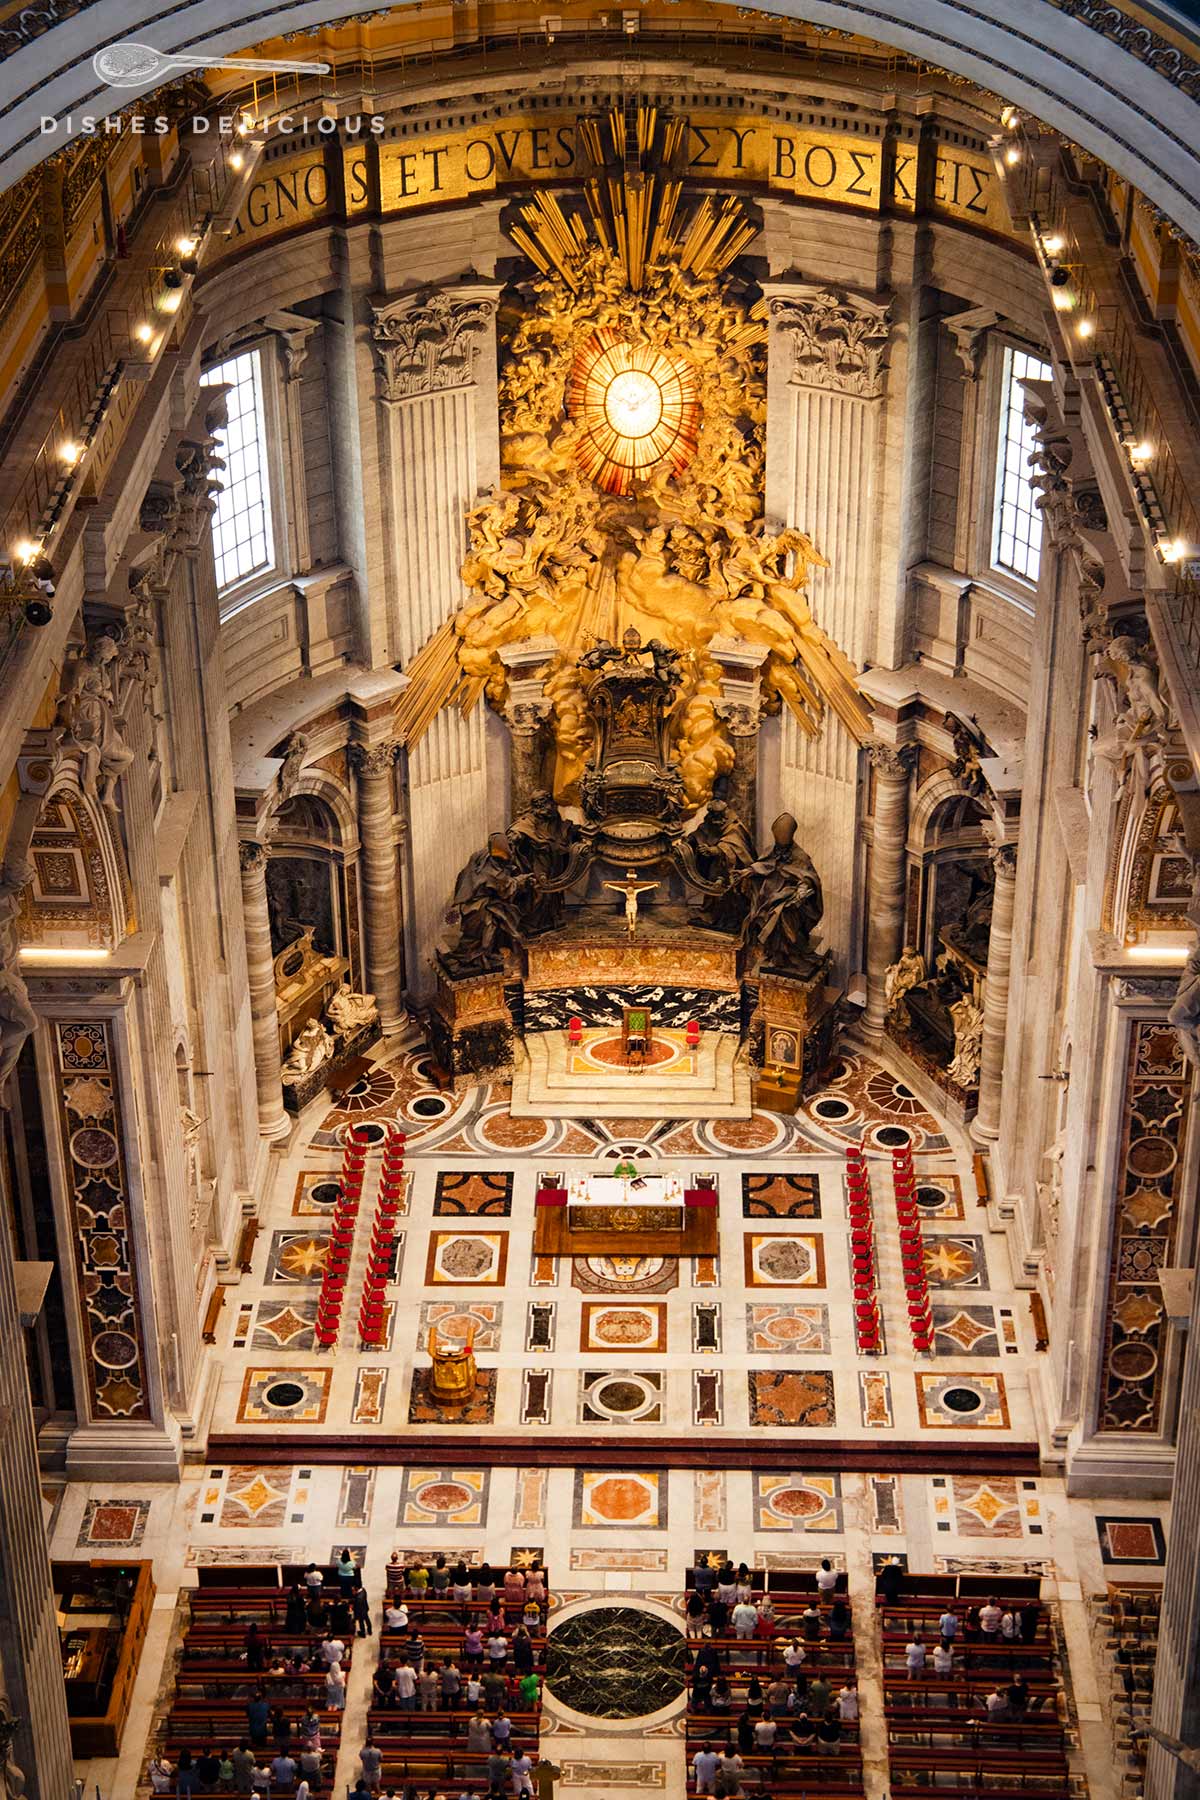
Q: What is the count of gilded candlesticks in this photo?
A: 6